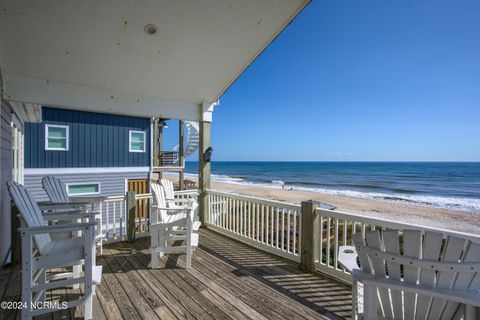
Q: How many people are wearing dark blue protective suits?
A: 0